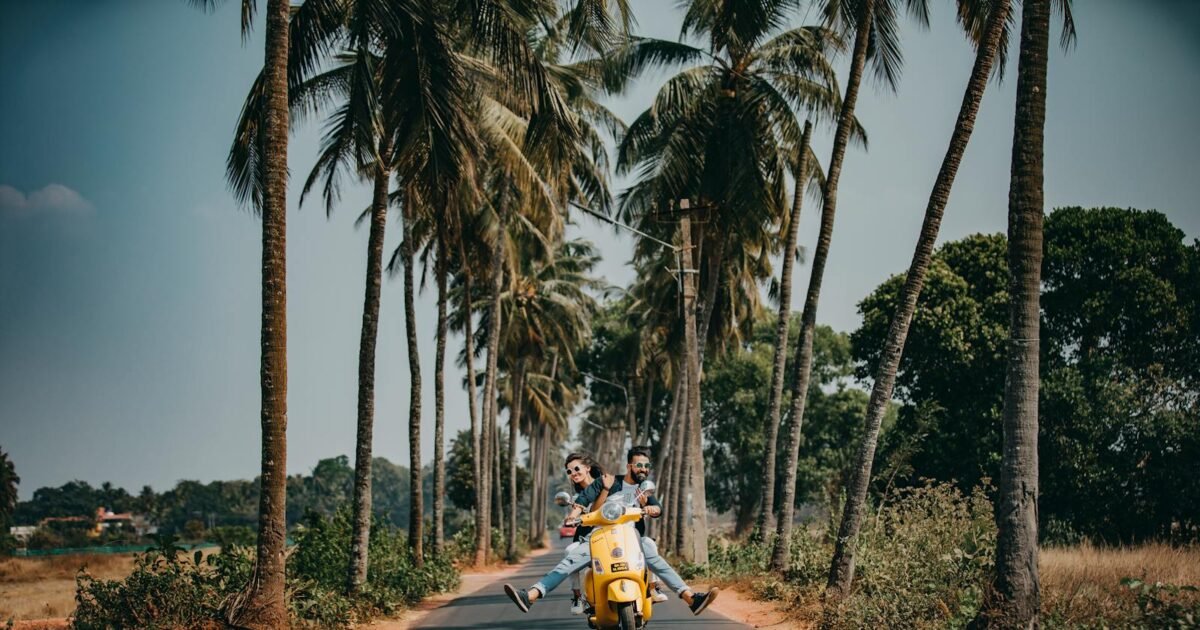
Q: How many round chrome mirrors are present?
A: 2